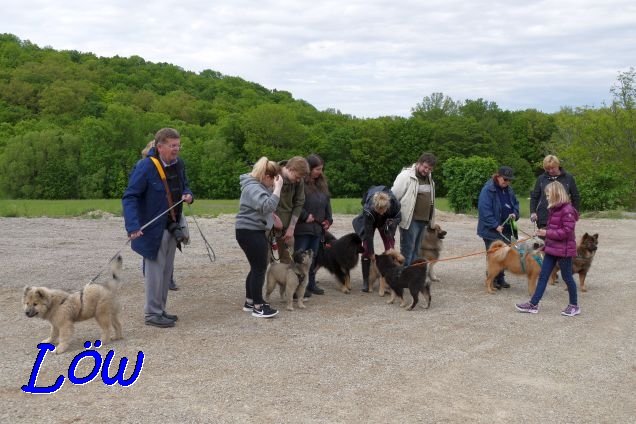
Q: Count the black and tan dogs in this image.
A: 2